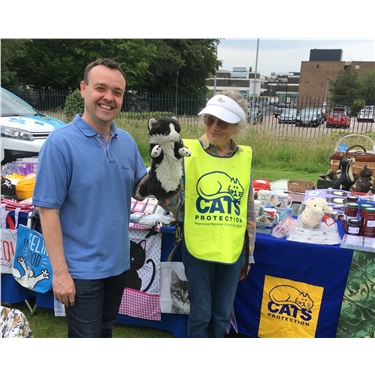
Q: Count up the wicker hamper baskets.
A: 1